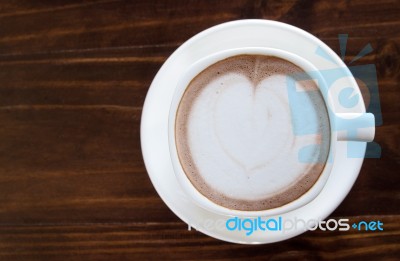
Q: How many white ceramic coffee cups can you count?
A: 1